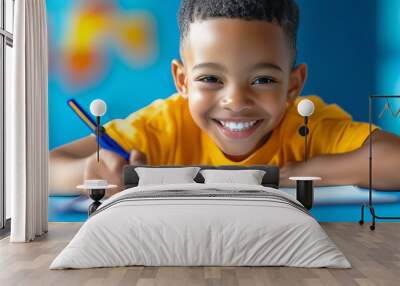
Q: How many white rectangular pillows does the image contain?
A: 2